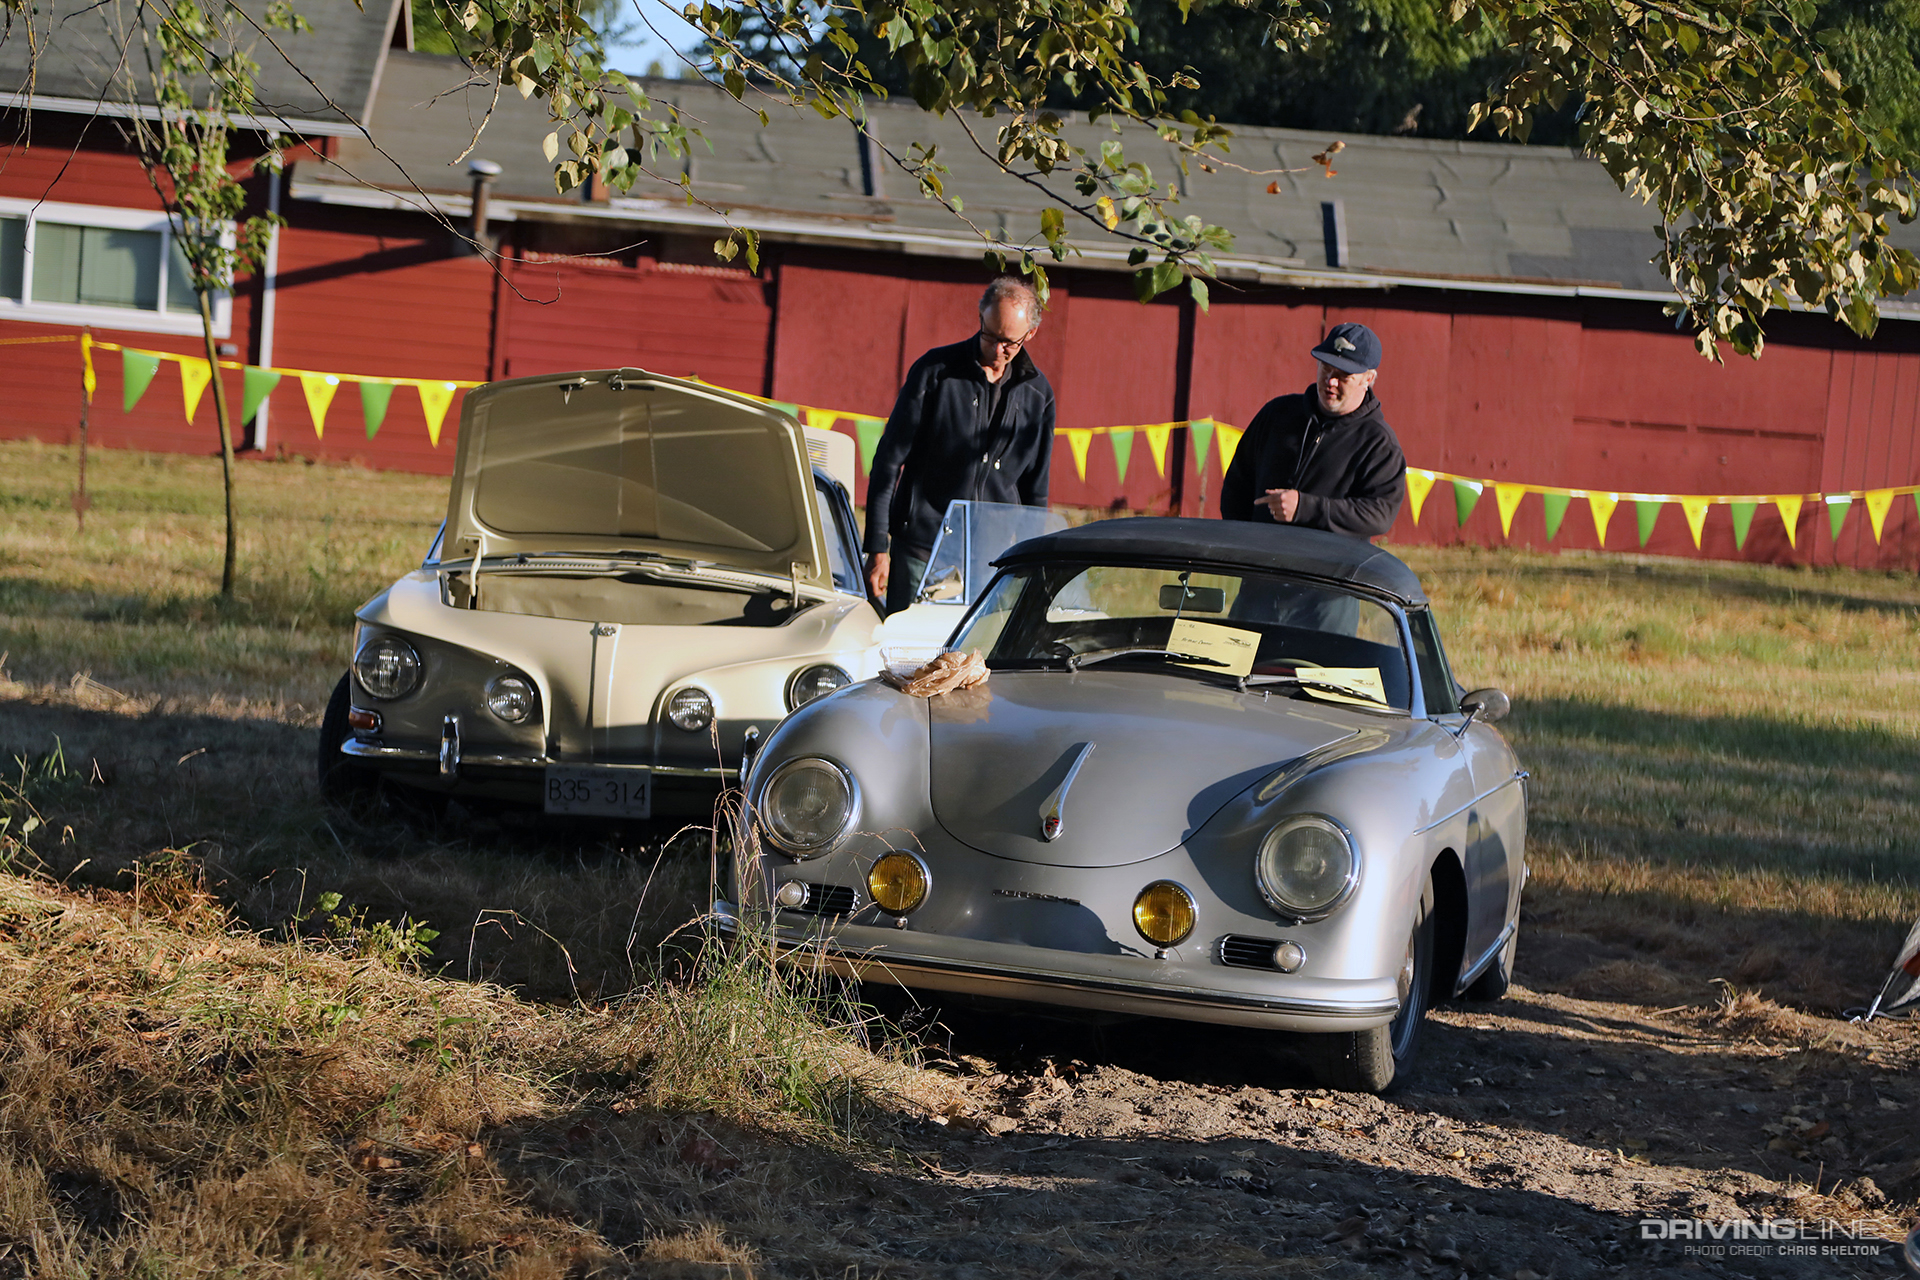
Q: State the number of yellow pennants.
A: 13